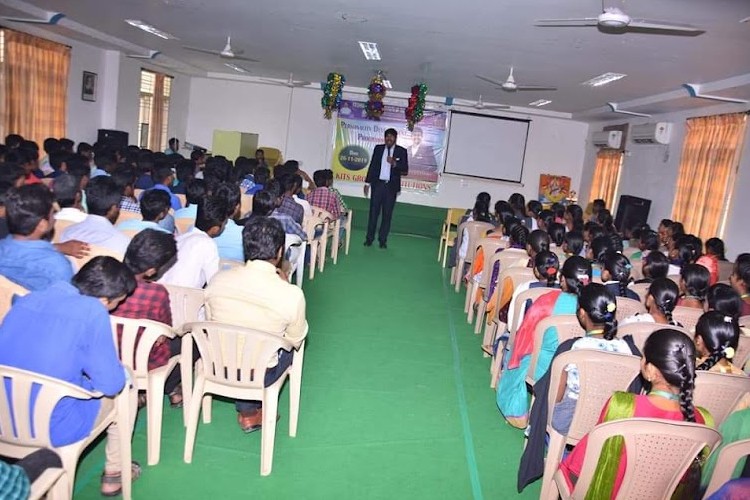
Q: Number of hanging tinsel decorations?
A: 3